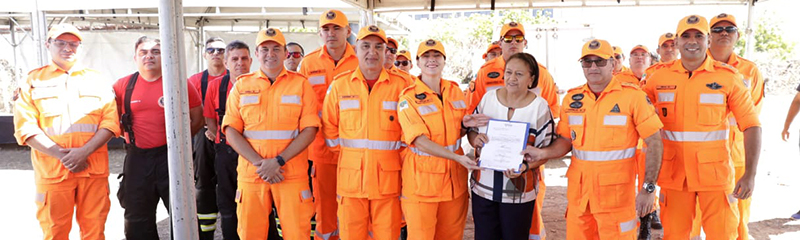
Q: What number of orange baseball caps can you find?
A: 15